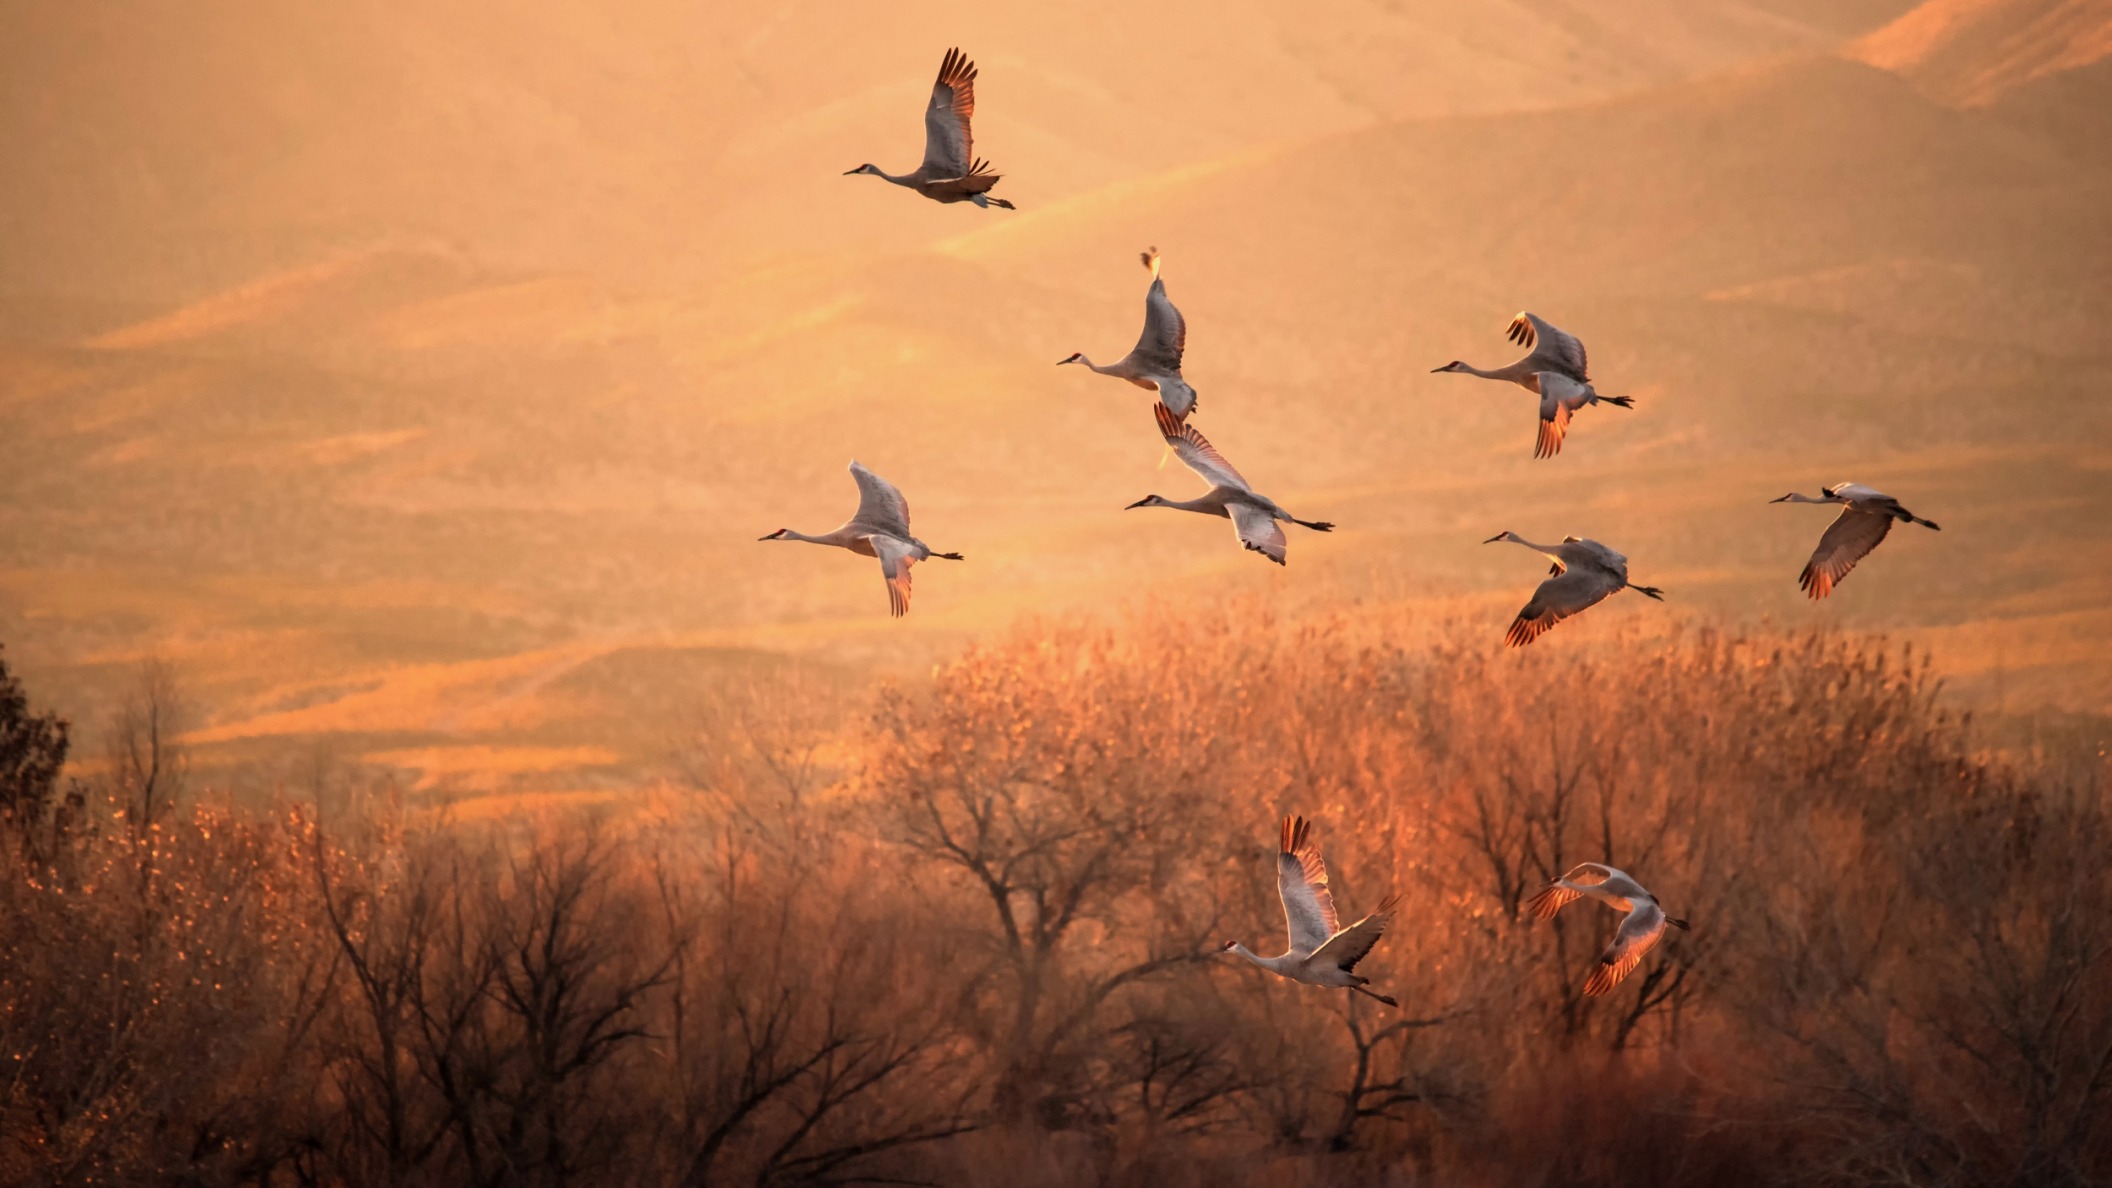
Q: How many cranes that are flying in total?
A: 9